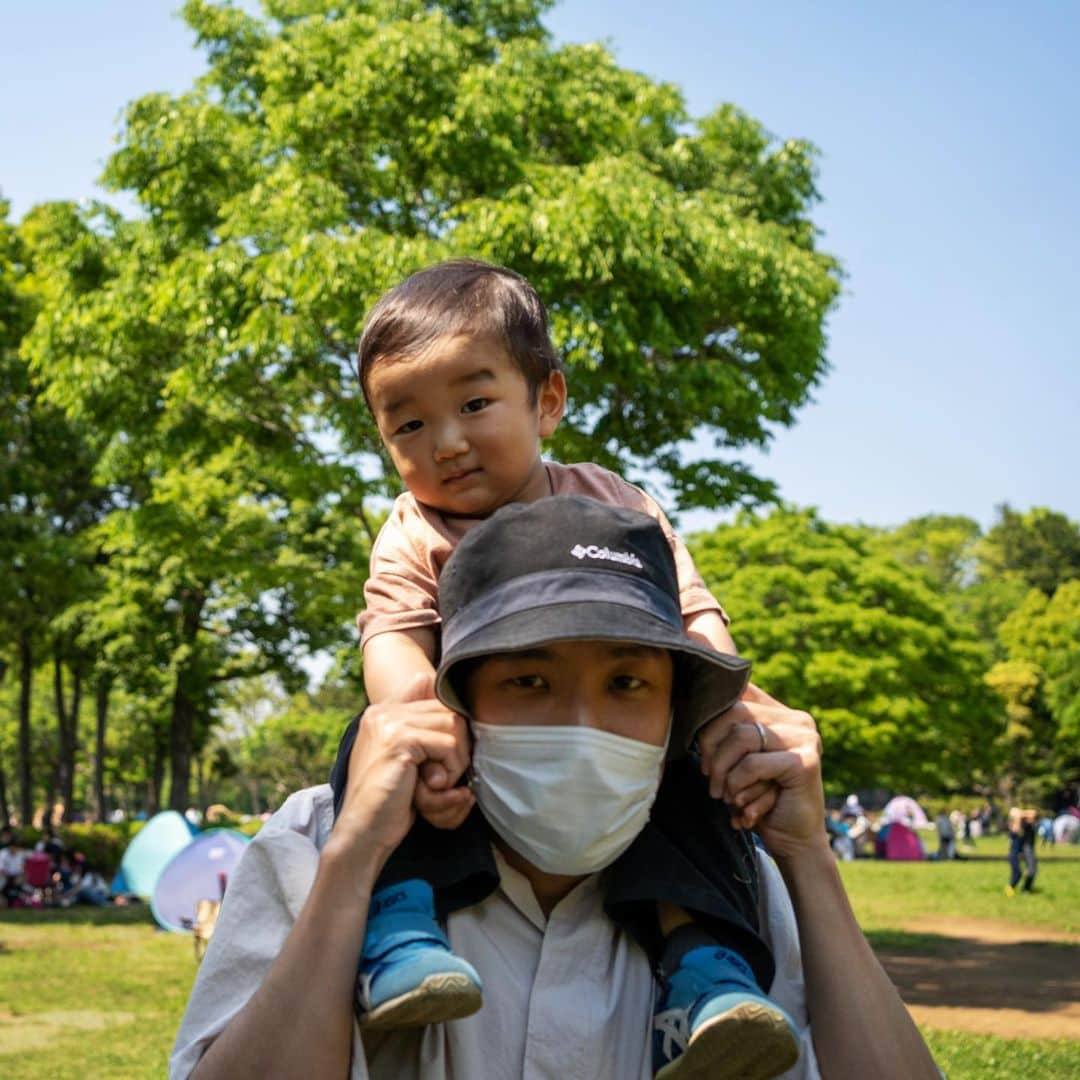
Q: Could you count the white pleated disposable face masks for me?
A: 1